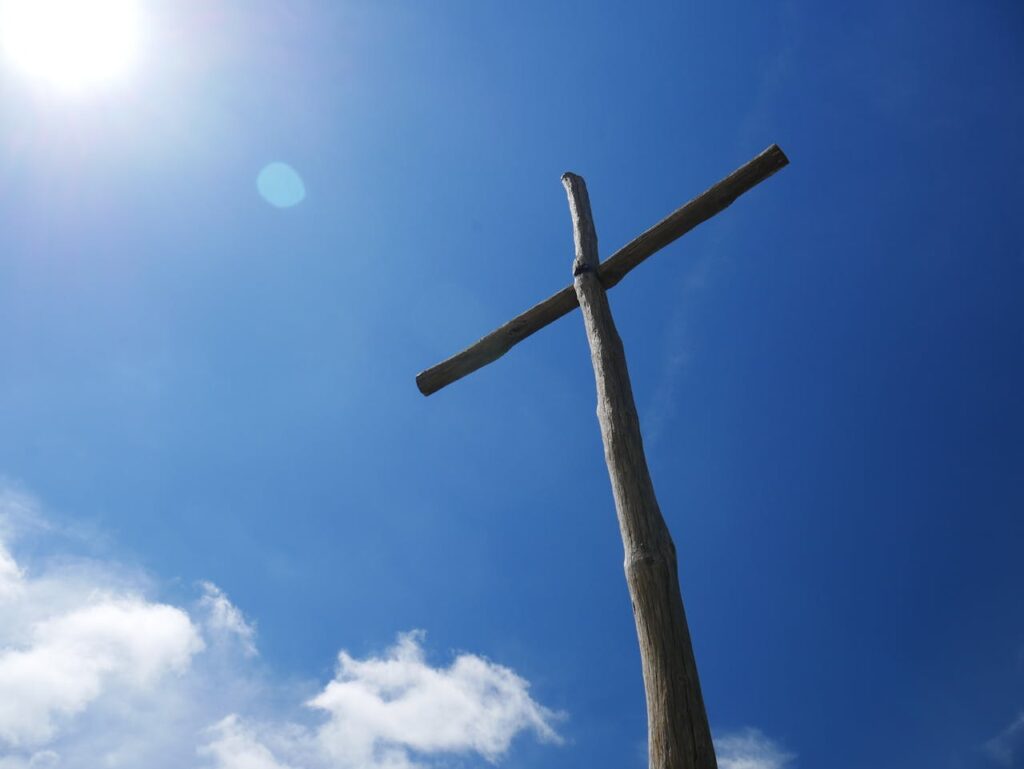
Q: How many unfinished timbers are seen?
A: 2